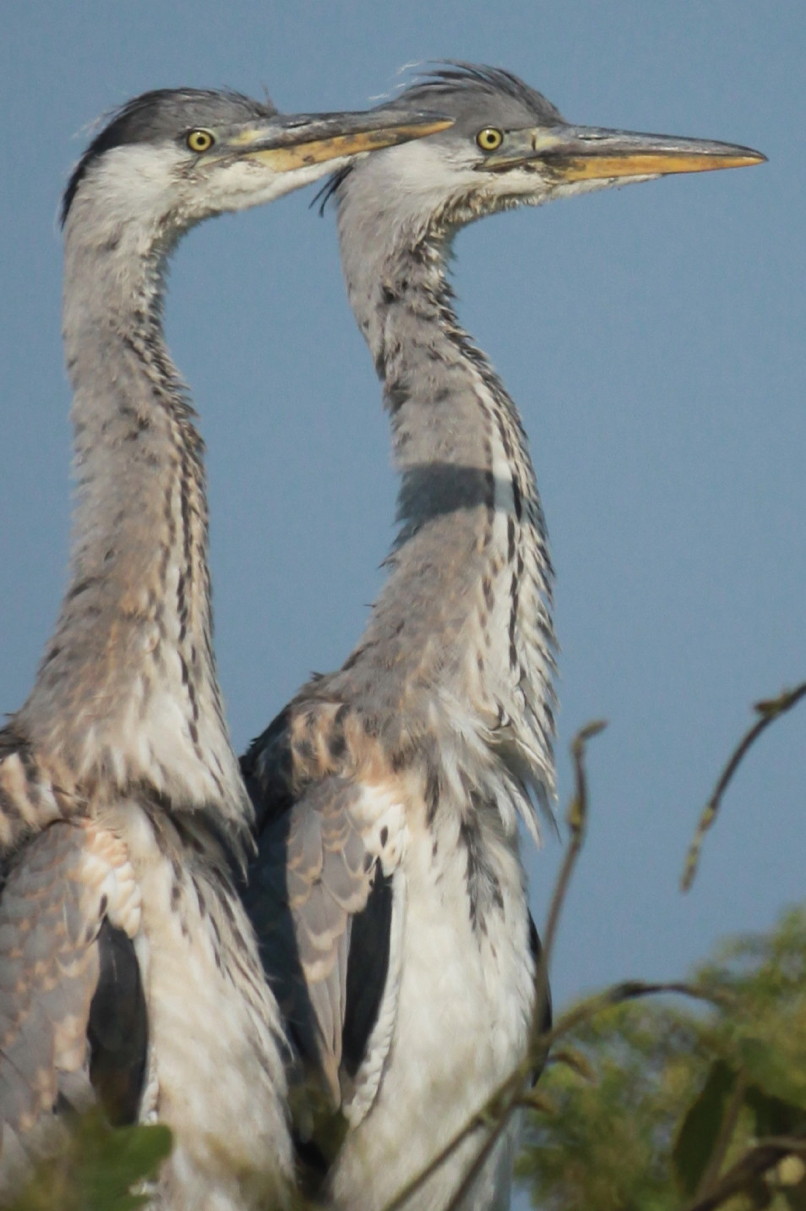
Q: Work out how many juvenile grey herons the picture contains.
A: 2